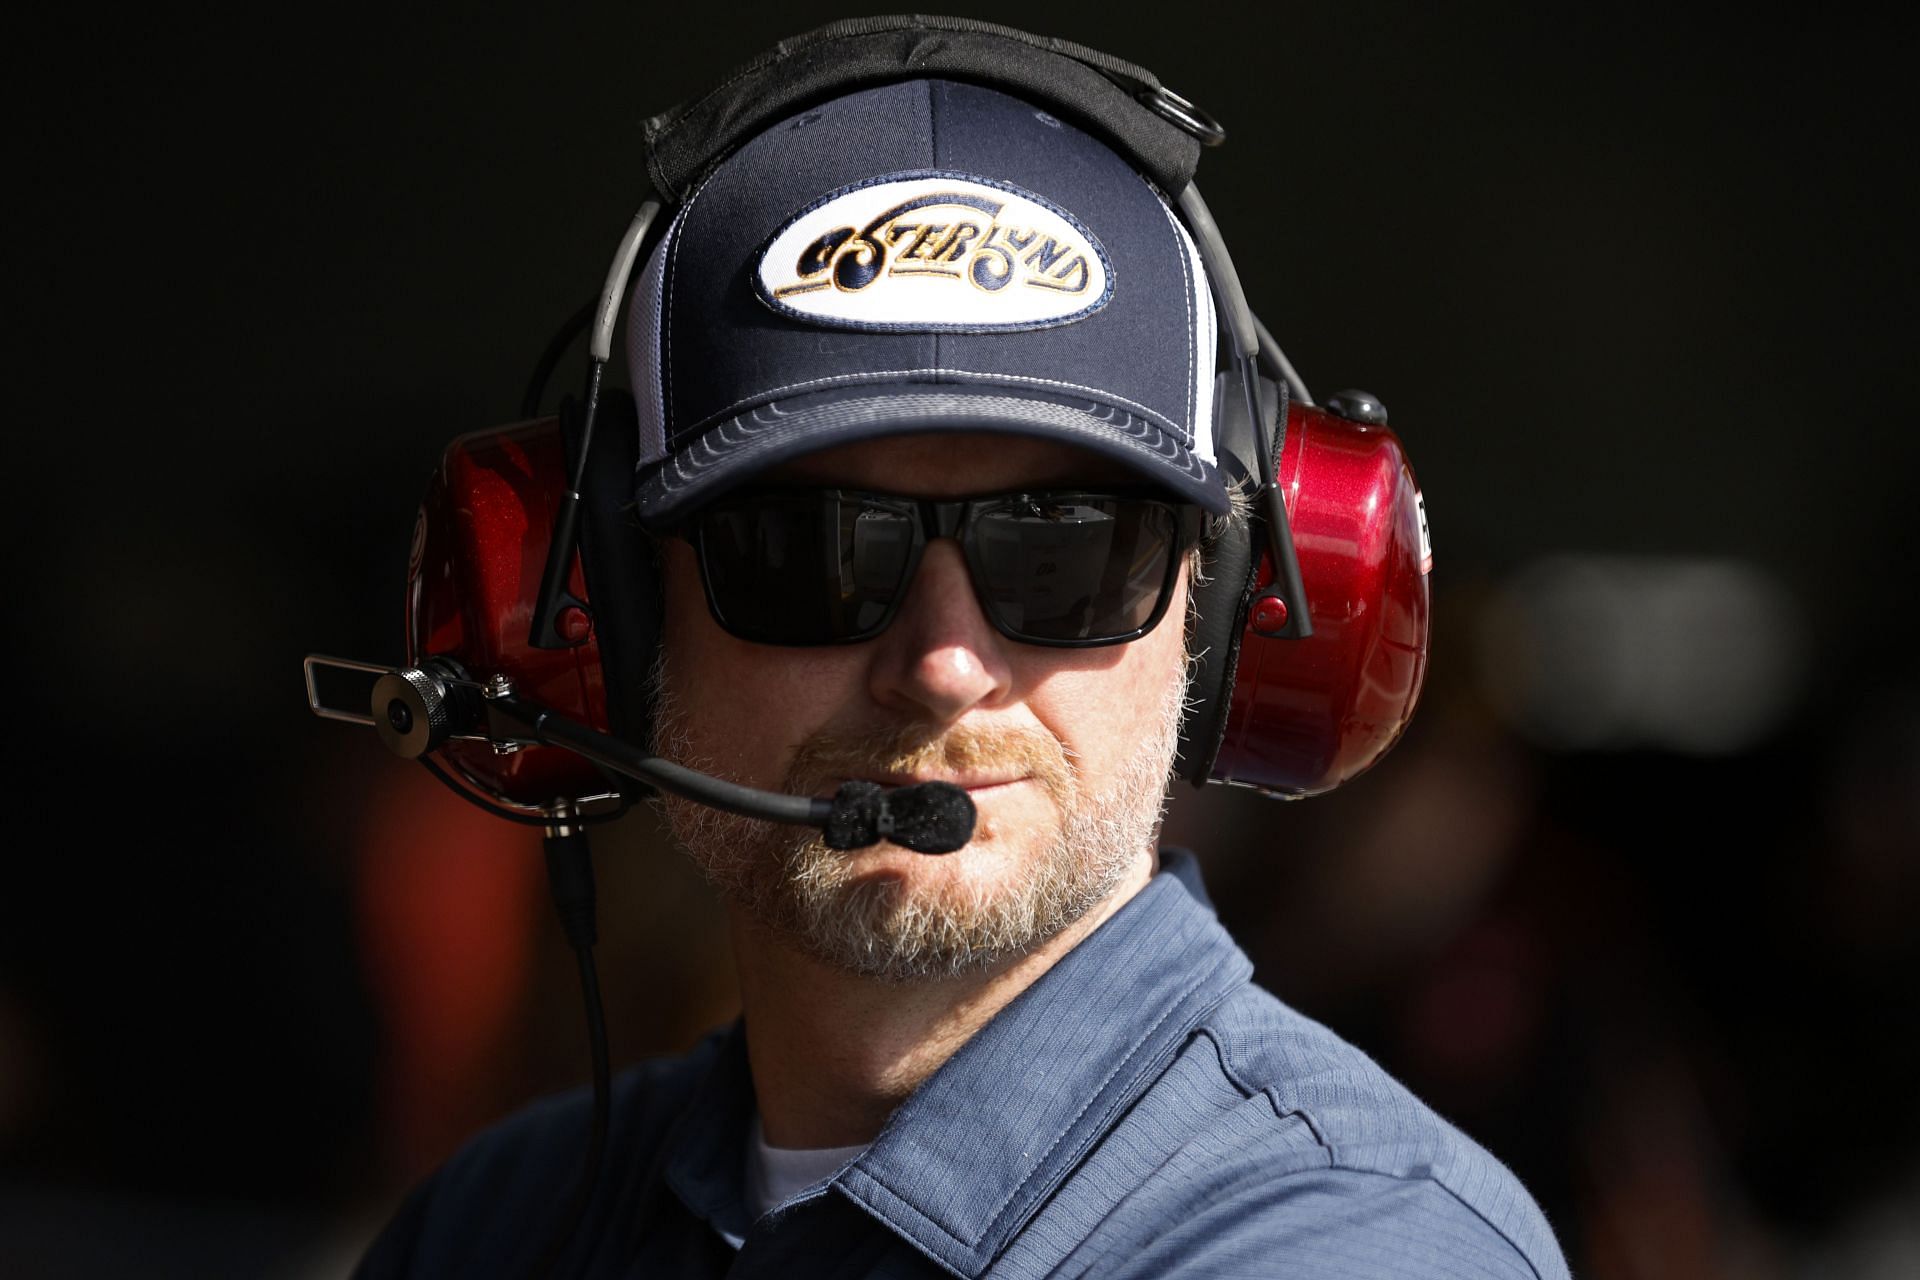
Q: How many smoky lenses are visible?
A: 2